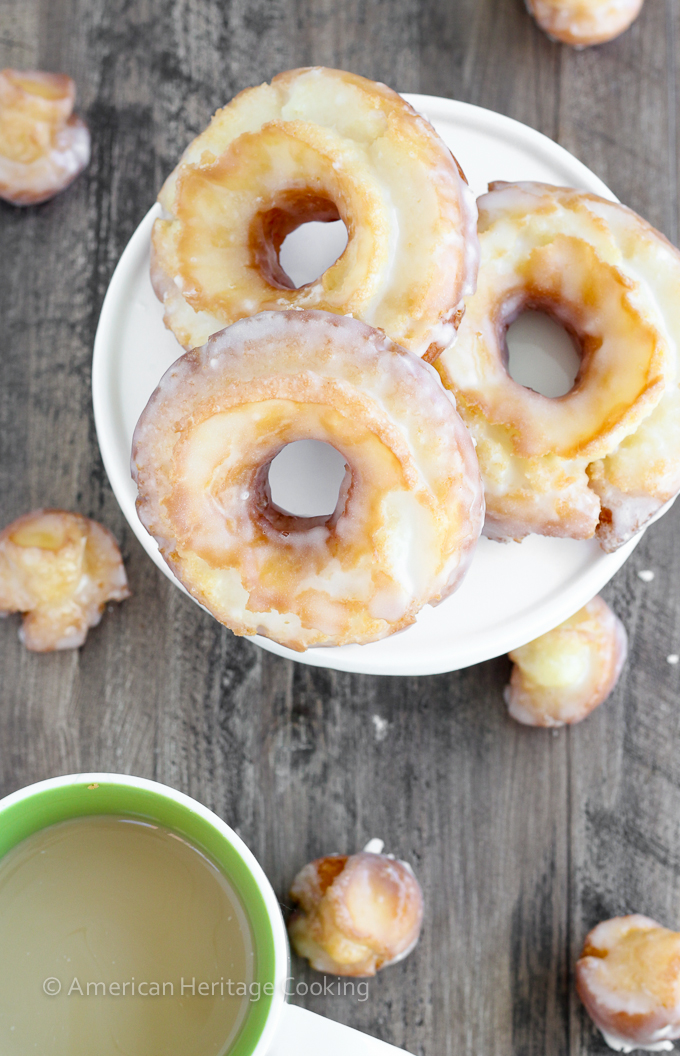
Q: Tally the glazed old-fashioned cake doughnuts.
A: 3